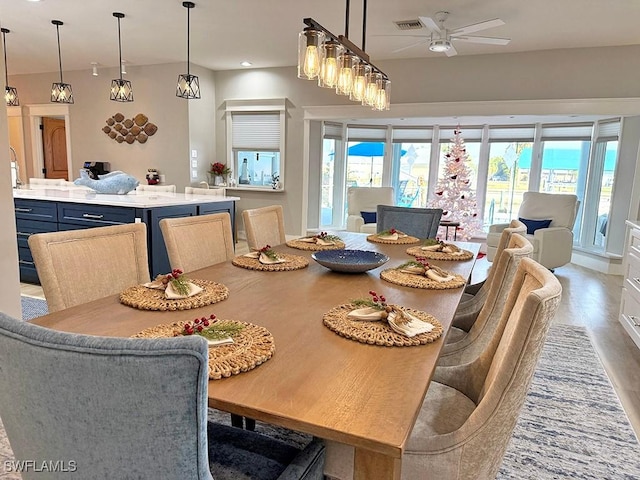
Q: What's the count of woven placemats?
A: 8